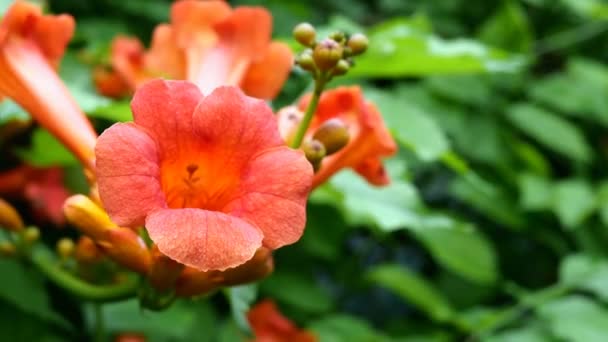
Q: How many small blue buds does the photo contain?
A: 0